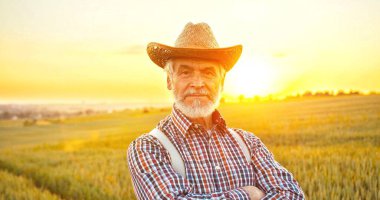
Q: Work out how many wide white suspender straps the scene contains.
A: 2